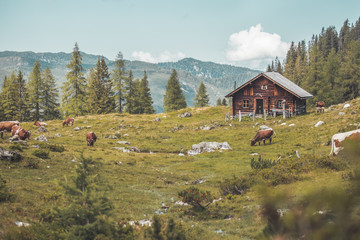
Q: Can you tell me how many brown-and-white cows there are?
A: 8